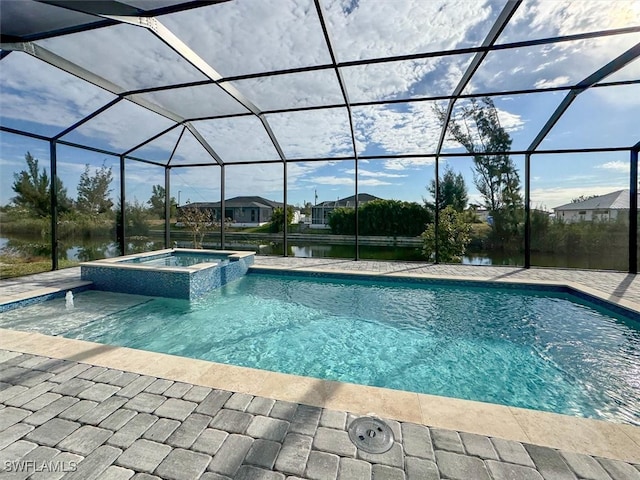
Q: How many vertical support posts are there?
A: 9